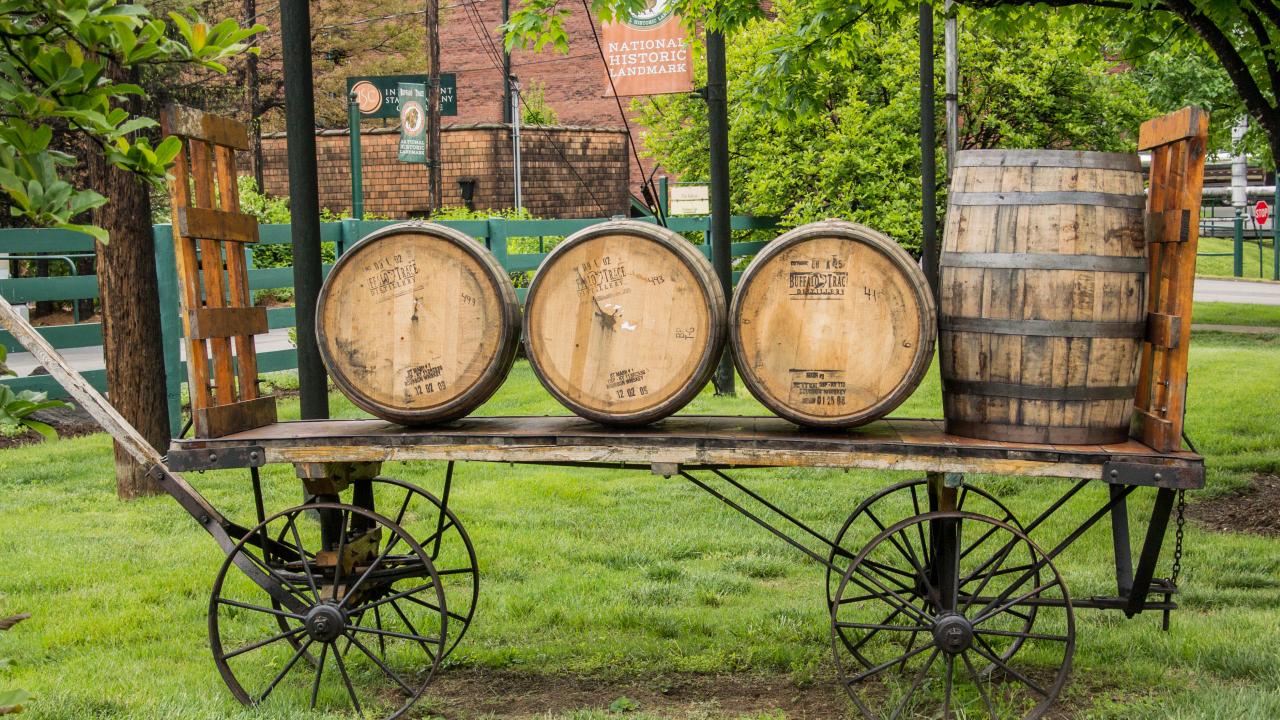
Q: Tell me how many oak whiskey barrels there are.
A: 4